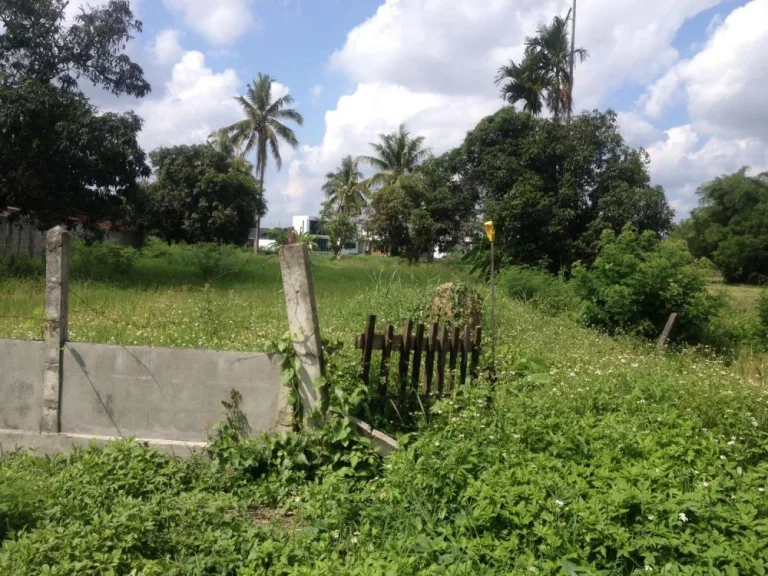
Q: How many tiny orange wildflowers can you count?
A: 0